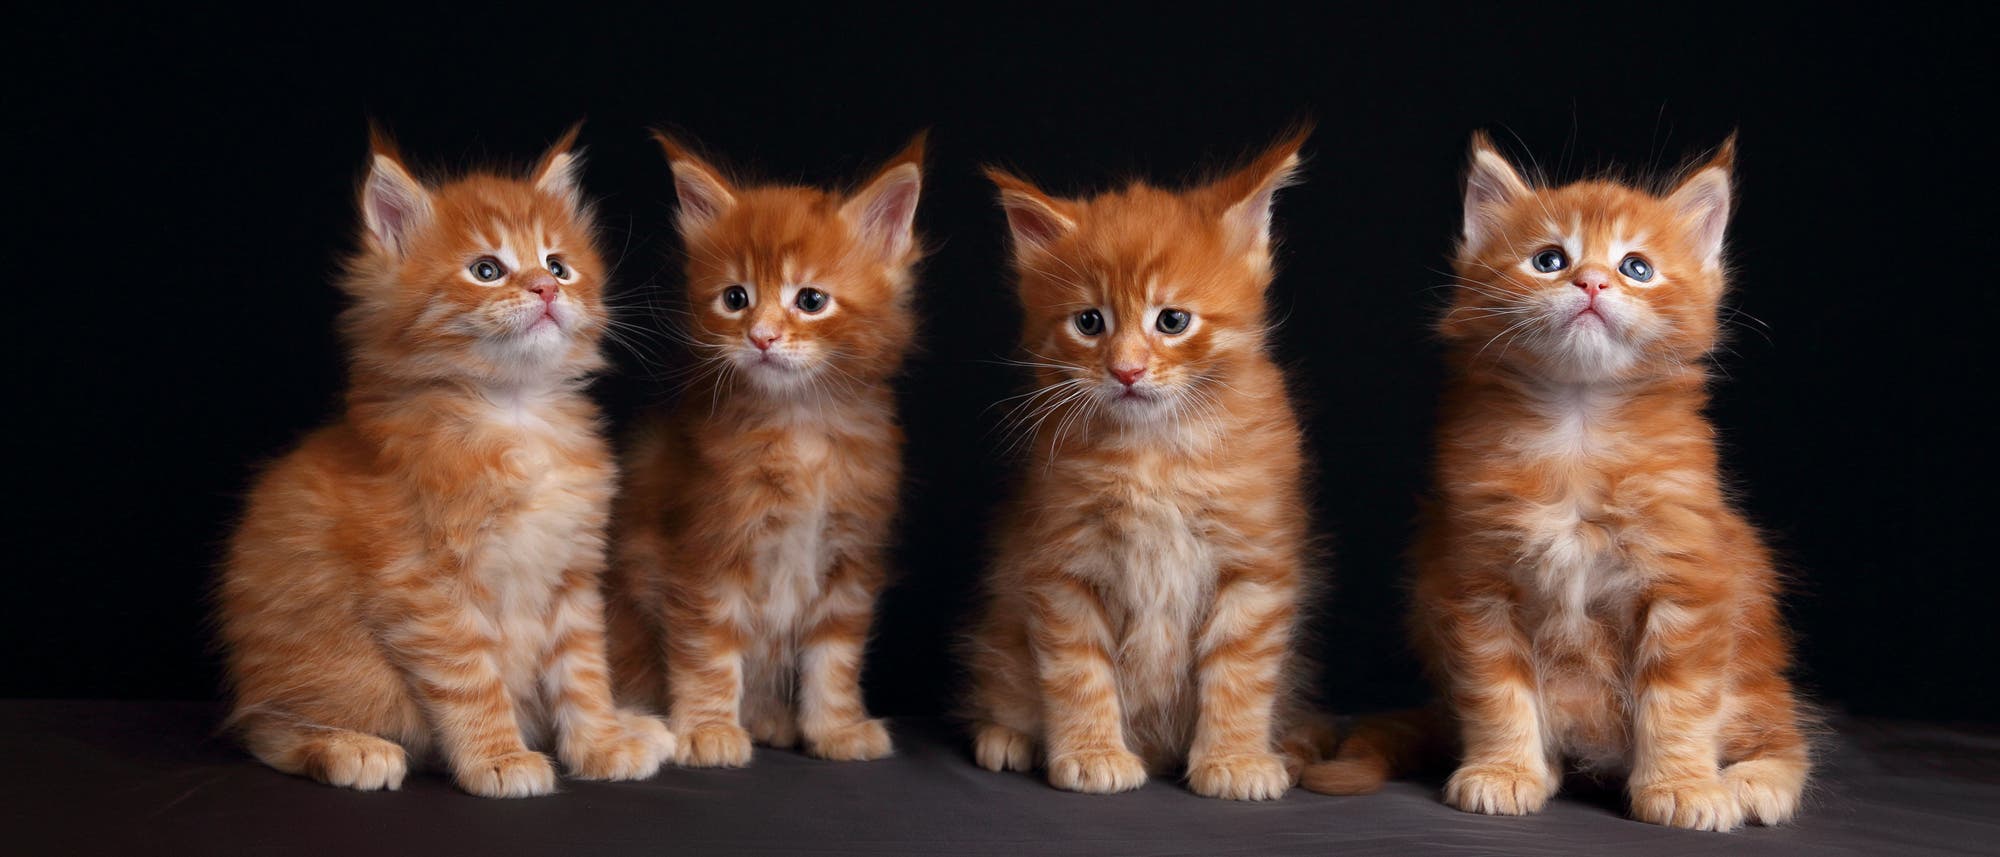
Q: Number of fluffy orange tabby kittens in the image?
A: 4